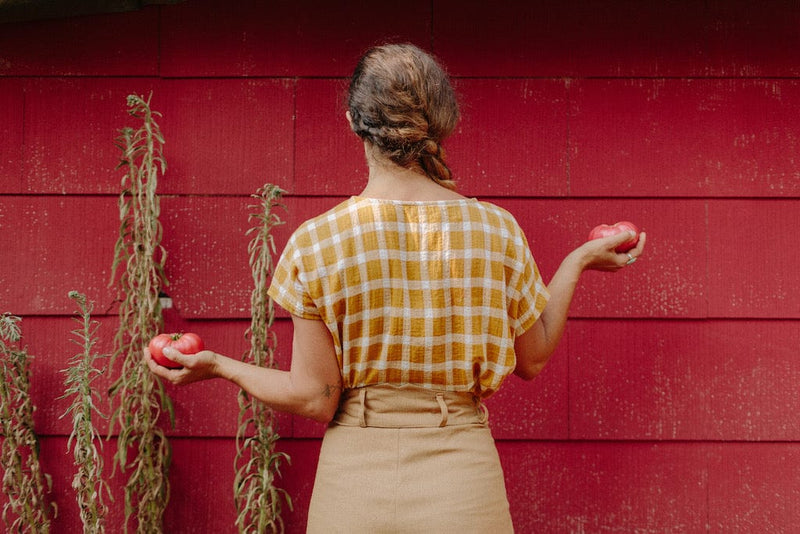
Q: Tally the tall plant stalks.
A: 4